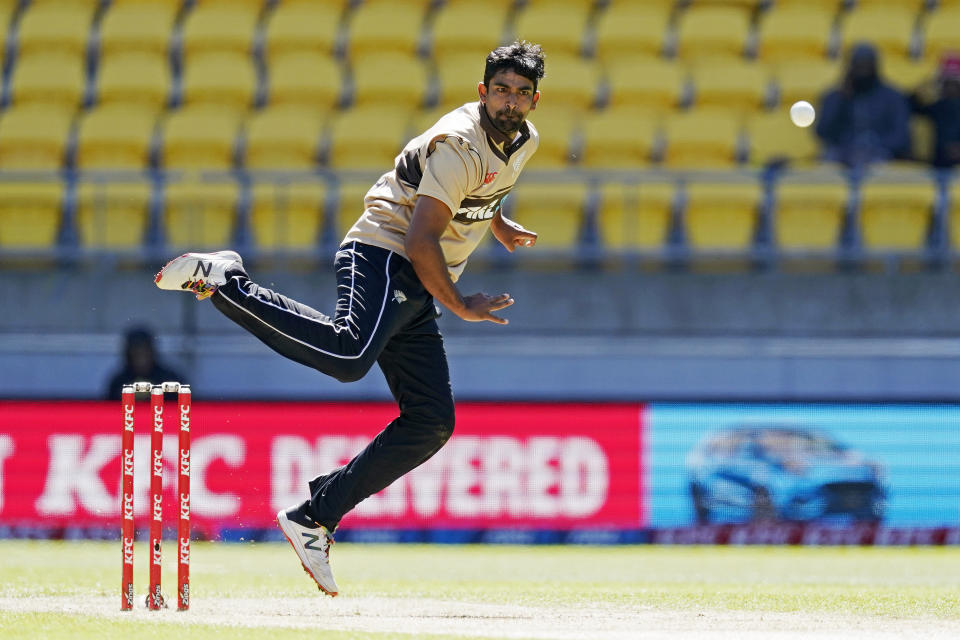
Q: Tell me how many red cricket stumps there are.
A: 3